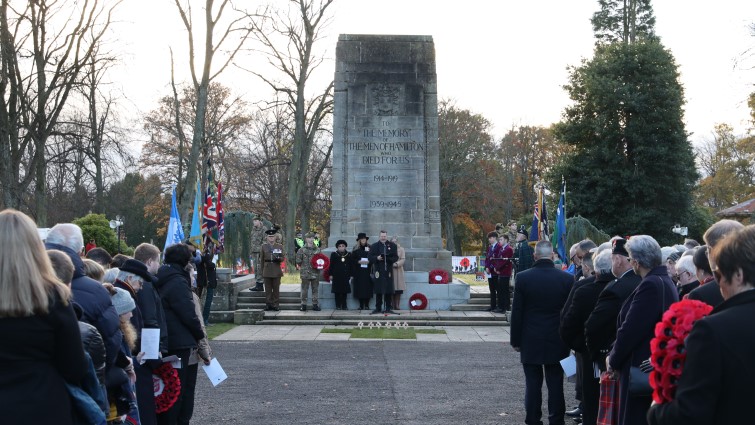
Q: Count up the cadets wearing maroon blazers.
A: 2